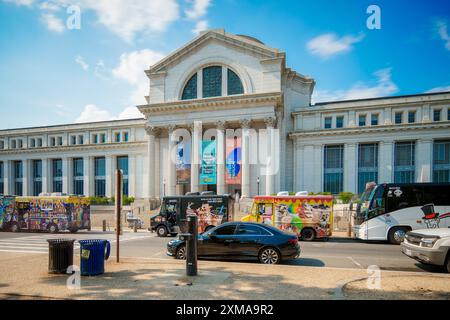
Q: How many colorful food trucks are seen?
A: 3